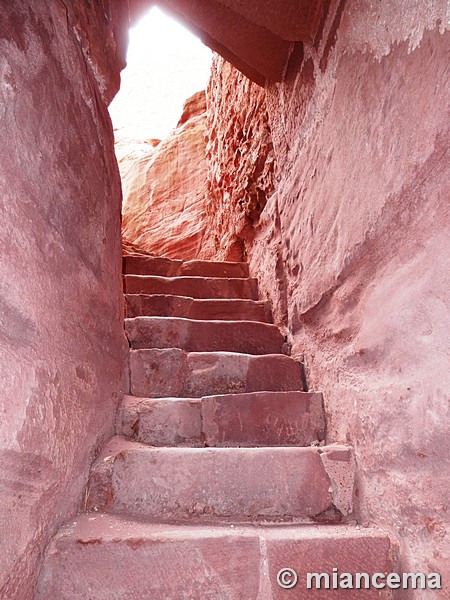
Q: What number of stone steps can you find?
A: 8